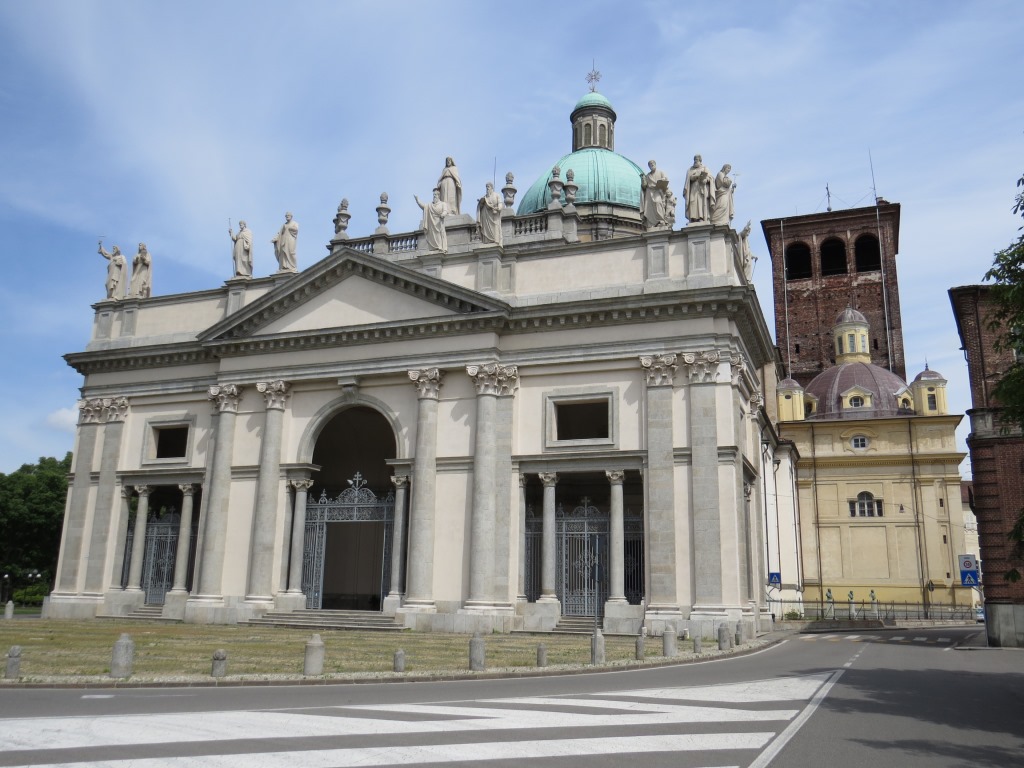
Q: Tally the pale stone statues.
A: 11